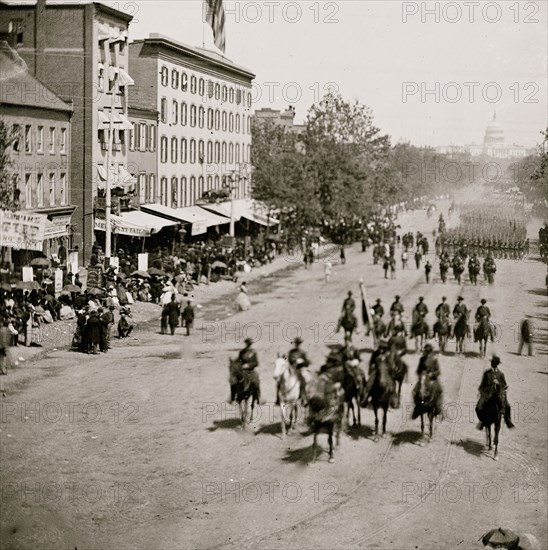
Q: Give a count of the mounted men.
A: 15